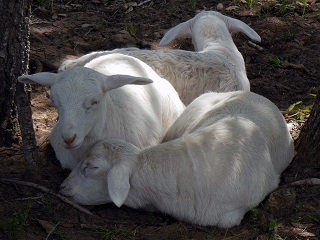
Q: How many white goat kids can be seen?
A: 3